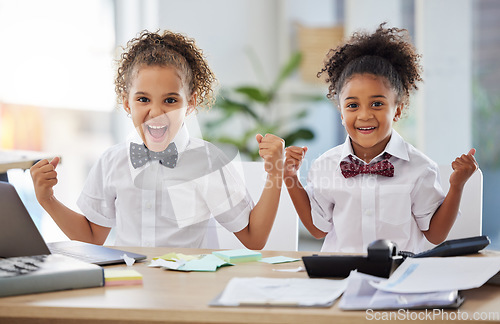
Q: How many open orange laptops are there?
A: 0